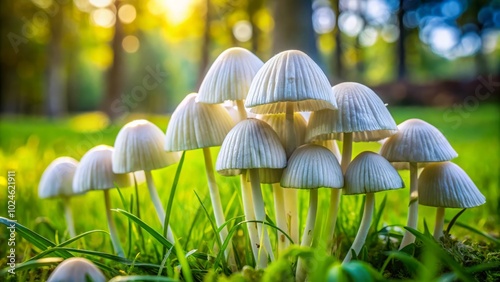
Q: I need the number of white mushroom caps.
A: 13